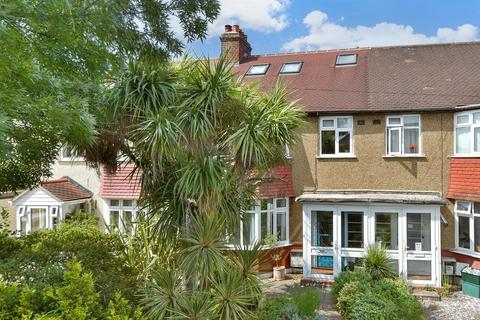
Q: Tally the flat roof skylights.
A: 3